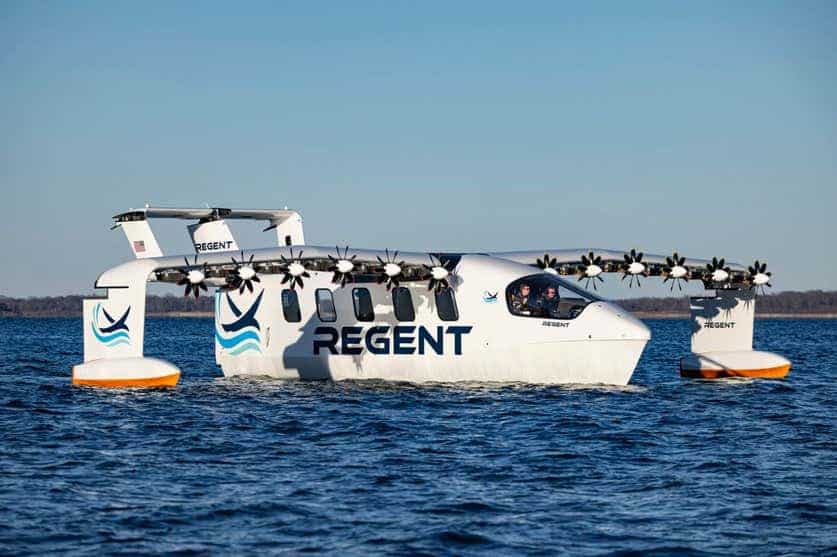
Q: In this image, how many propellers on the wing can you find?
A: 12